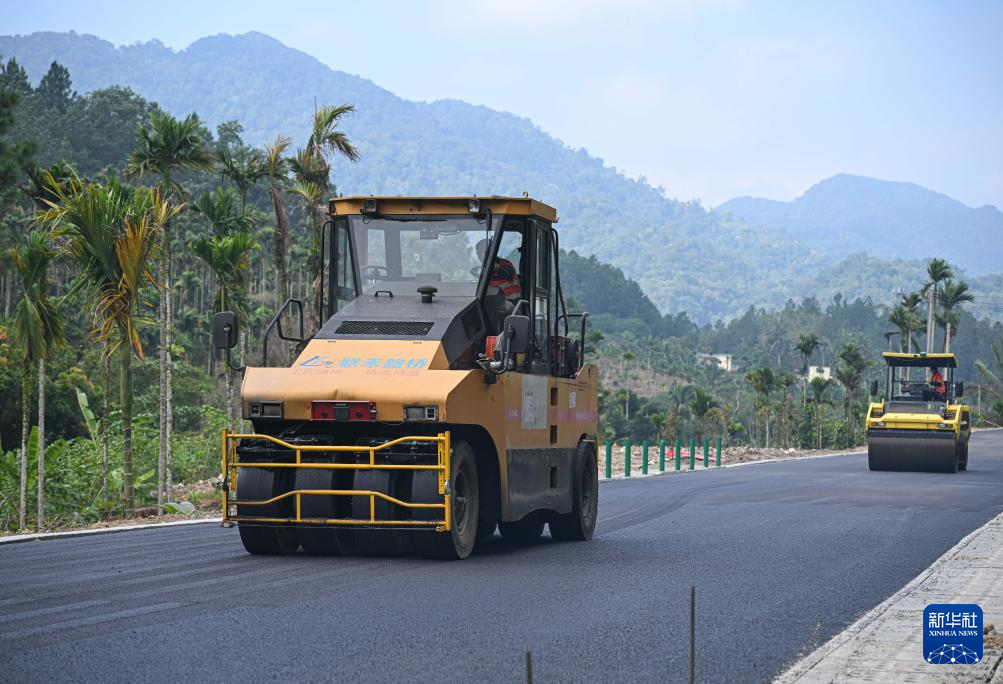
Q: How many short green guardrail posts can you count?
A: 8